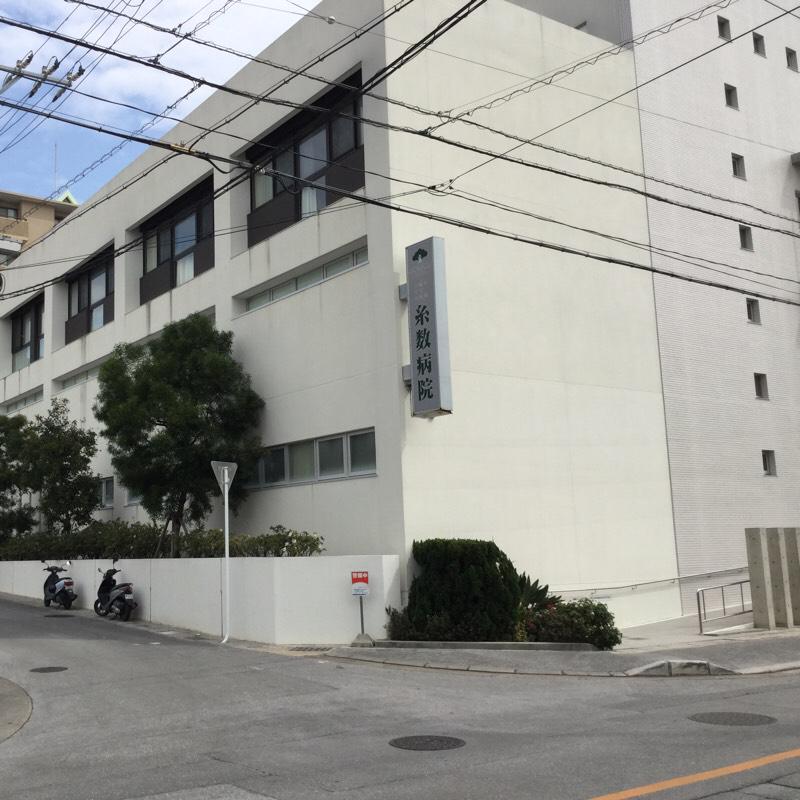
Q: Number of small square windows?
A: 9